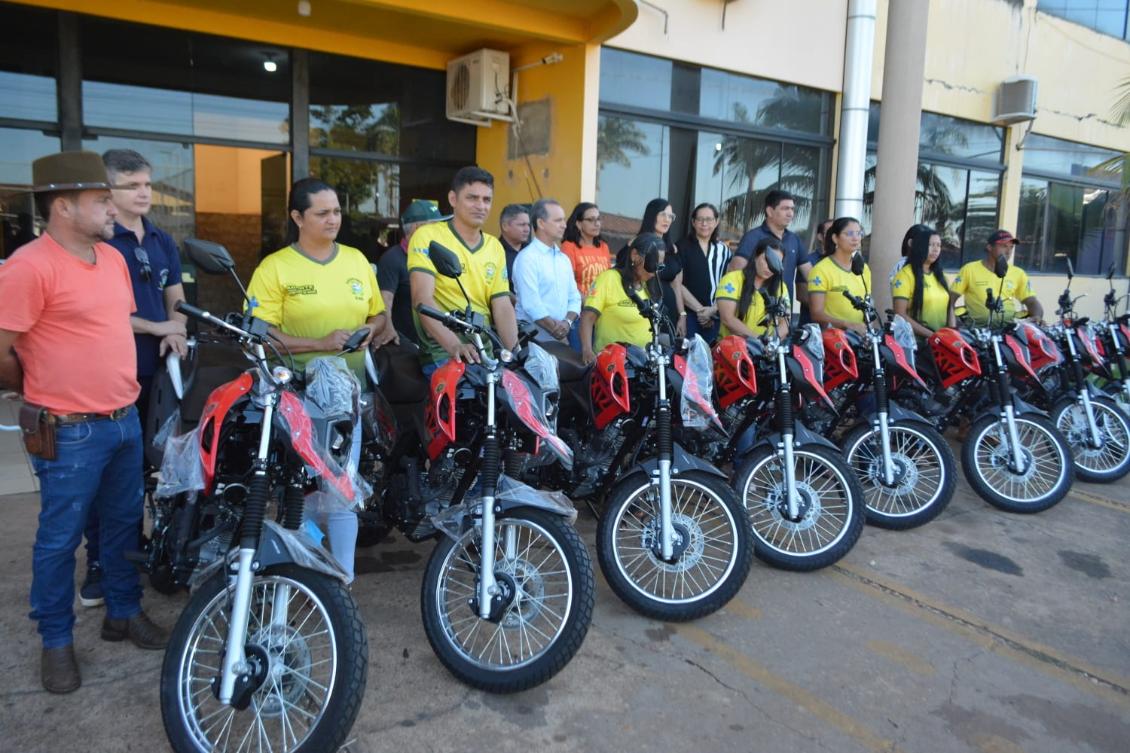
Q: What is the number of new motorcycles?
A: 8